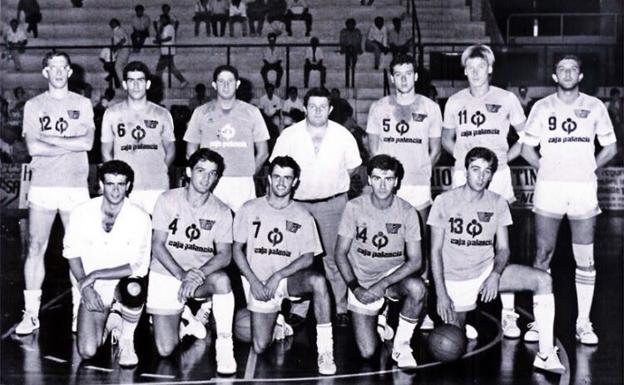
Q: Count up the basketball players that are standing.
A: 6